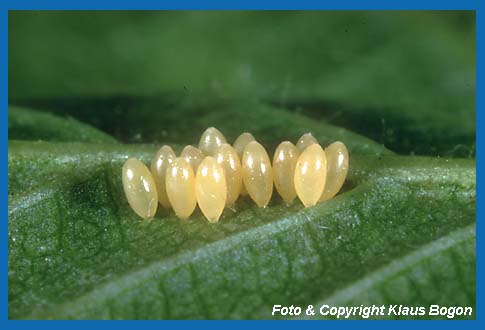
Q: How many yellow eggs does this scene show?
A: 13